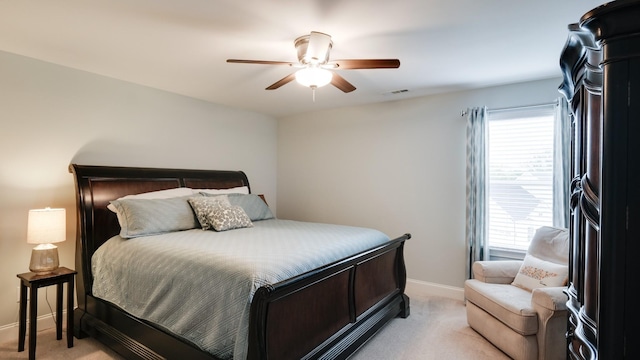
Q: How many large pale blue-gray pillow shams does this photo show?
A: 2